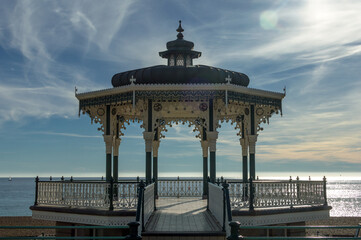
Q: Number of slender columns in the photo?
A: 8